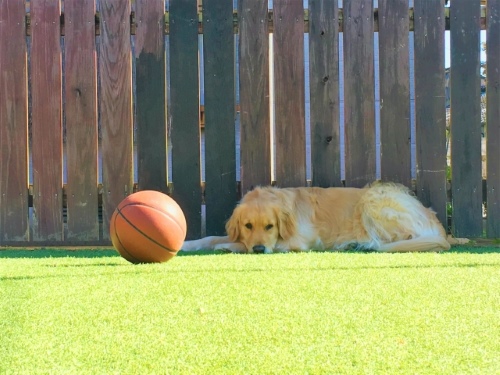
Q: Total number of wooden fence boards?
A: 15